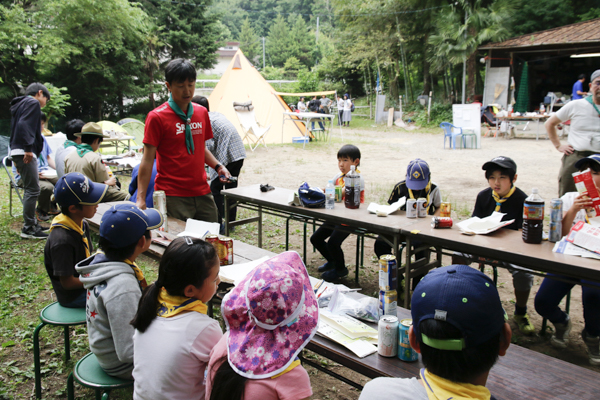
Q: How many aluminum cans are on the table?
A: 15